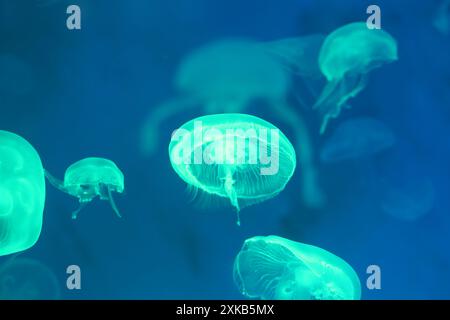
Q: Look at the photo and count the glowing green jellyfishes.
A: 5